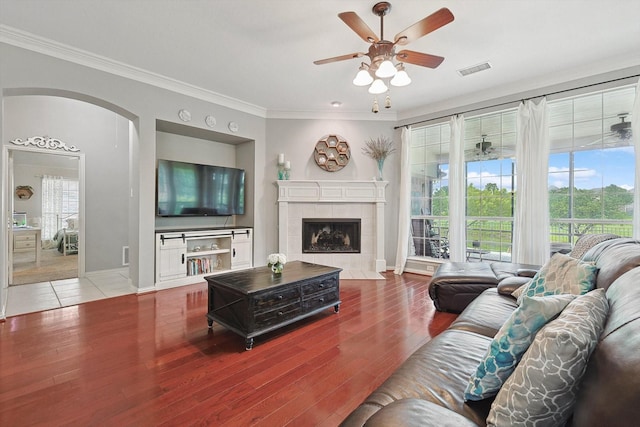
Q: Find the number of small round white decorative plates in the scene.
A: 3